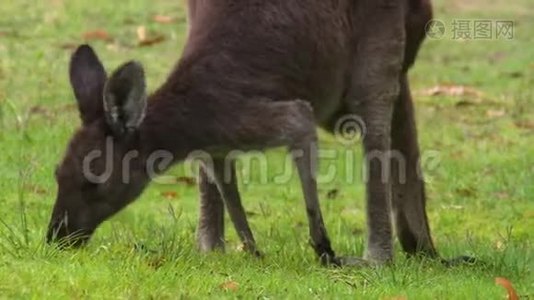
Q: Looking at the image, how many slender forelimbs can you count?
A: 2